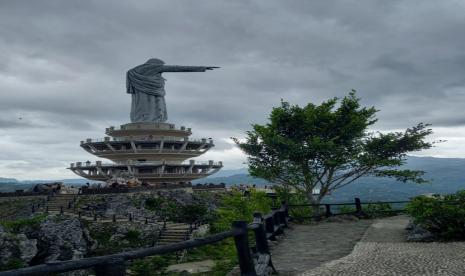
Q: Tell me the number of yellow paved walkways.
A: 0